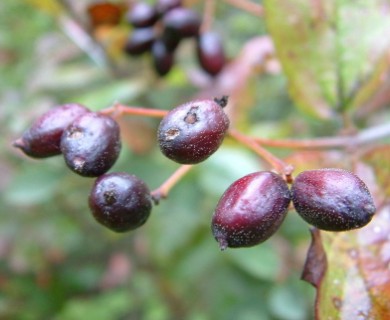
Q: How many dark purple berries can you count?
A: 12